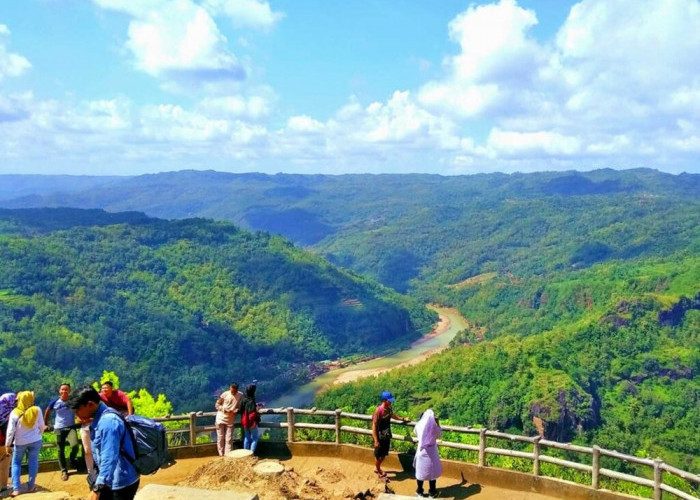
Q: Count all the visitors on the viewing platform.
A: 9